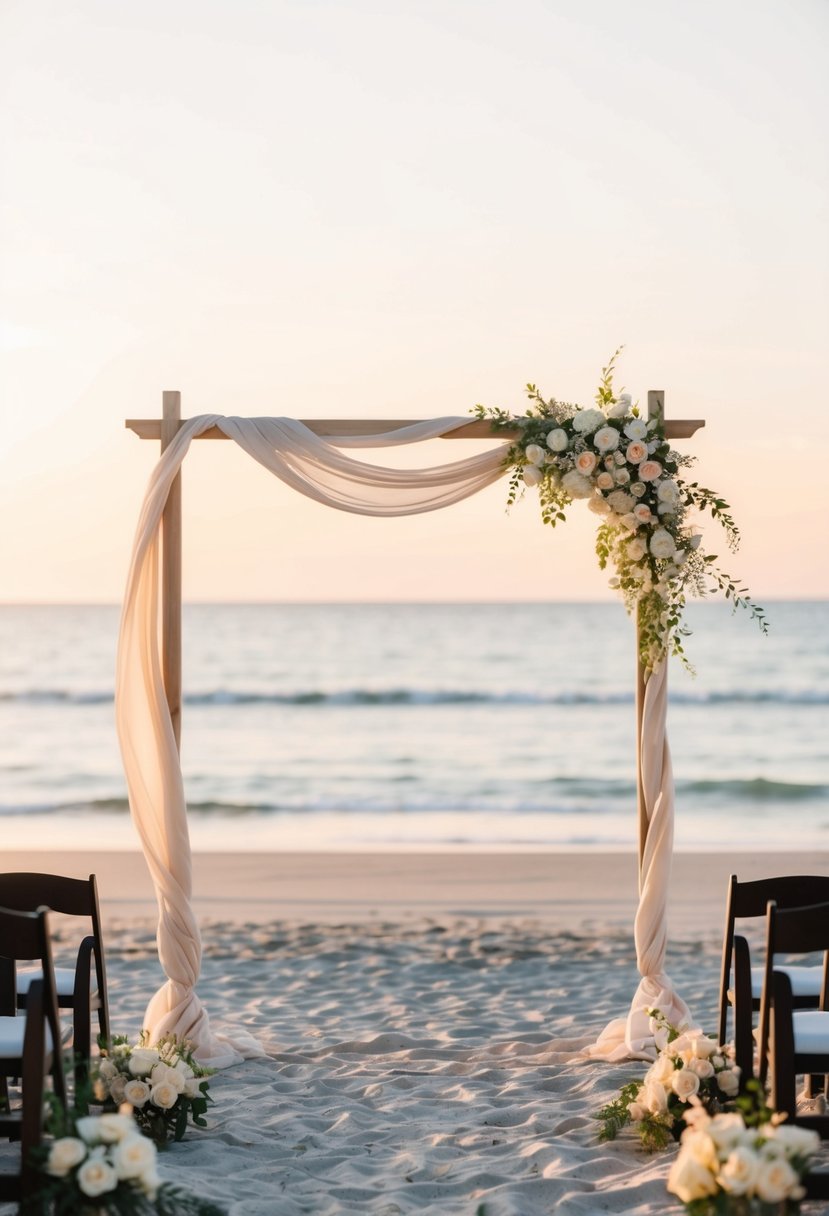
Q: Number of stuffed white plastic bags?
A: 0